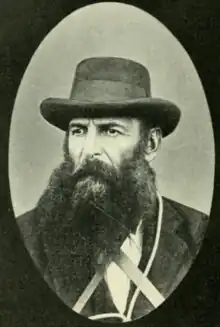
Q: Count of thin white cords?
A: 1